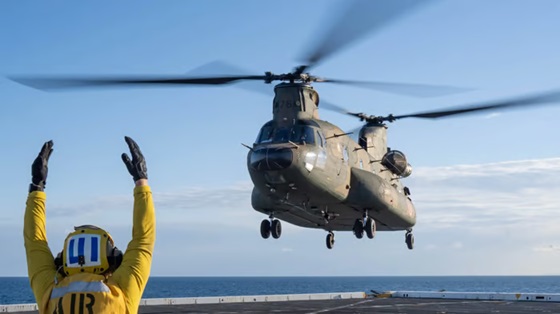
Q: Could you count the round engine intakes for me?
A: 1